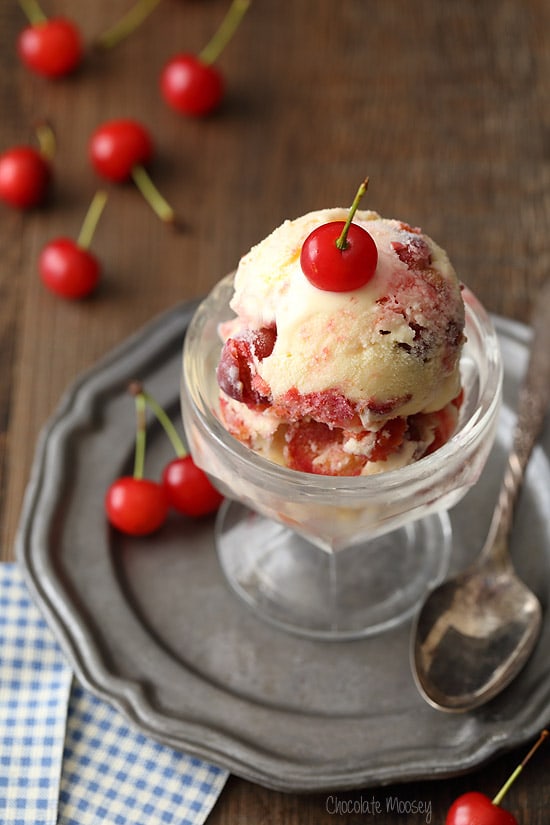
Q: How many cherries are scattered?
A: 8